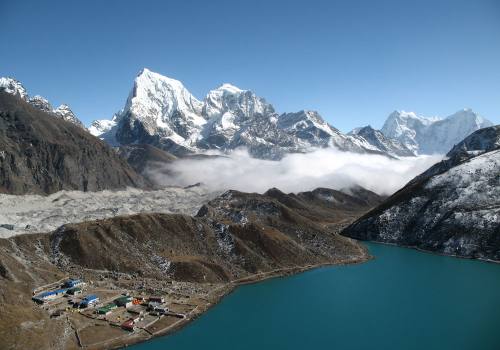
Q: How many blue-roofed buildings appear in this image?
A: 3